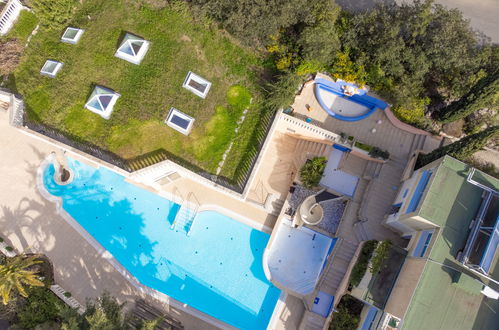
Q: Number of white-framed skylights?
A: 6